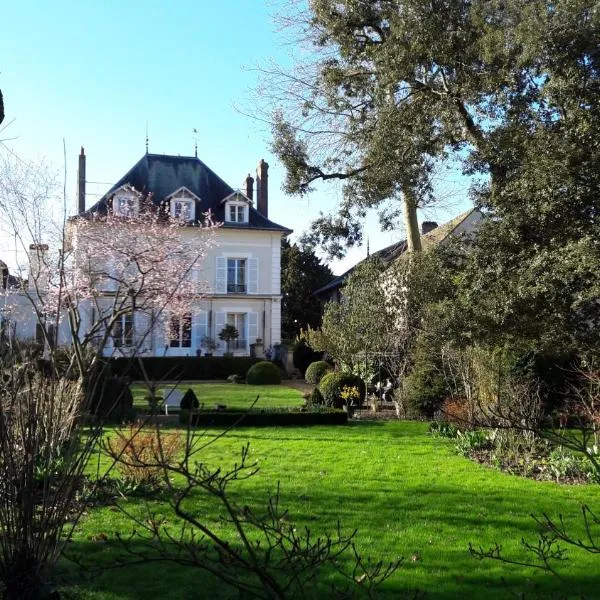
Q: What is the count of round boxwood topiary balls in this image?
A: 3